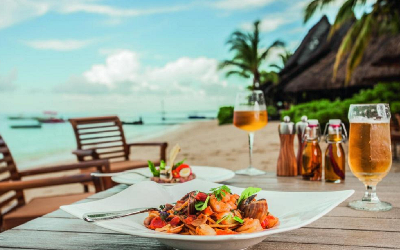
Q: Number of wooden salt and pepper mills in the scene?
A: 2